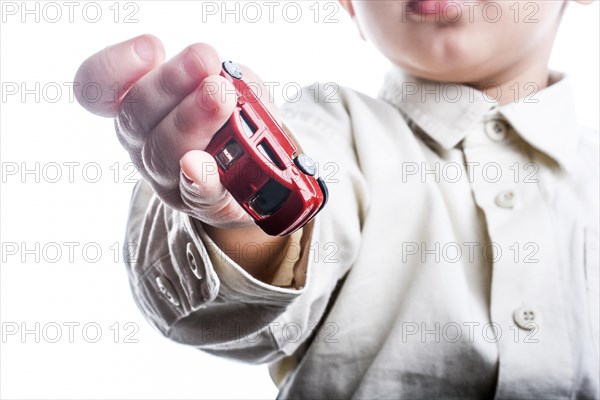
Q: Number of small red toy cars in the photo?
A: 1